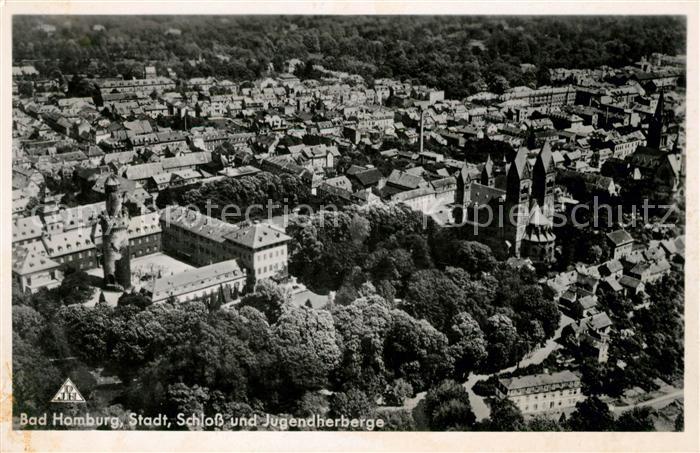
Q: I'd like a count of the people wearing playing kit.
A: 0